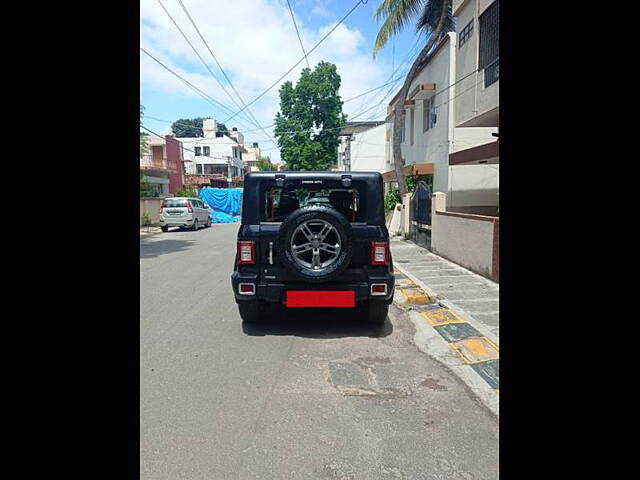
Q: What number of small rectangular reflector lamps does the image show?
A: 2